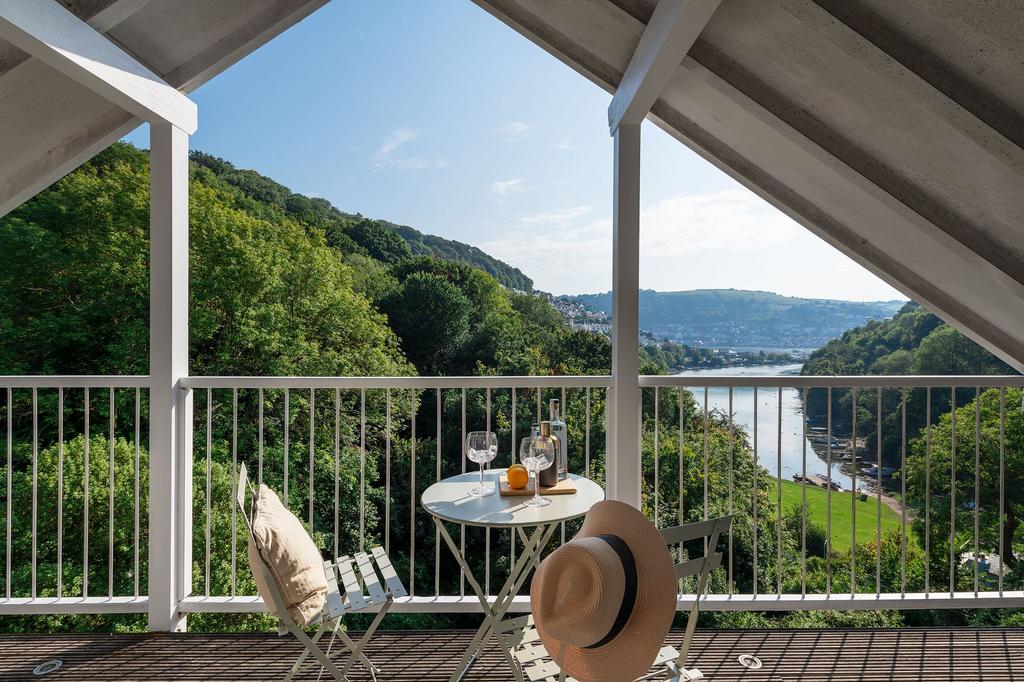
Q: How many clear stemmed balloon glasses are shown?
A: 2